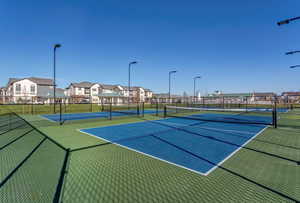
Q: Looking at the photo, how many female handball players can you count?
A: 0